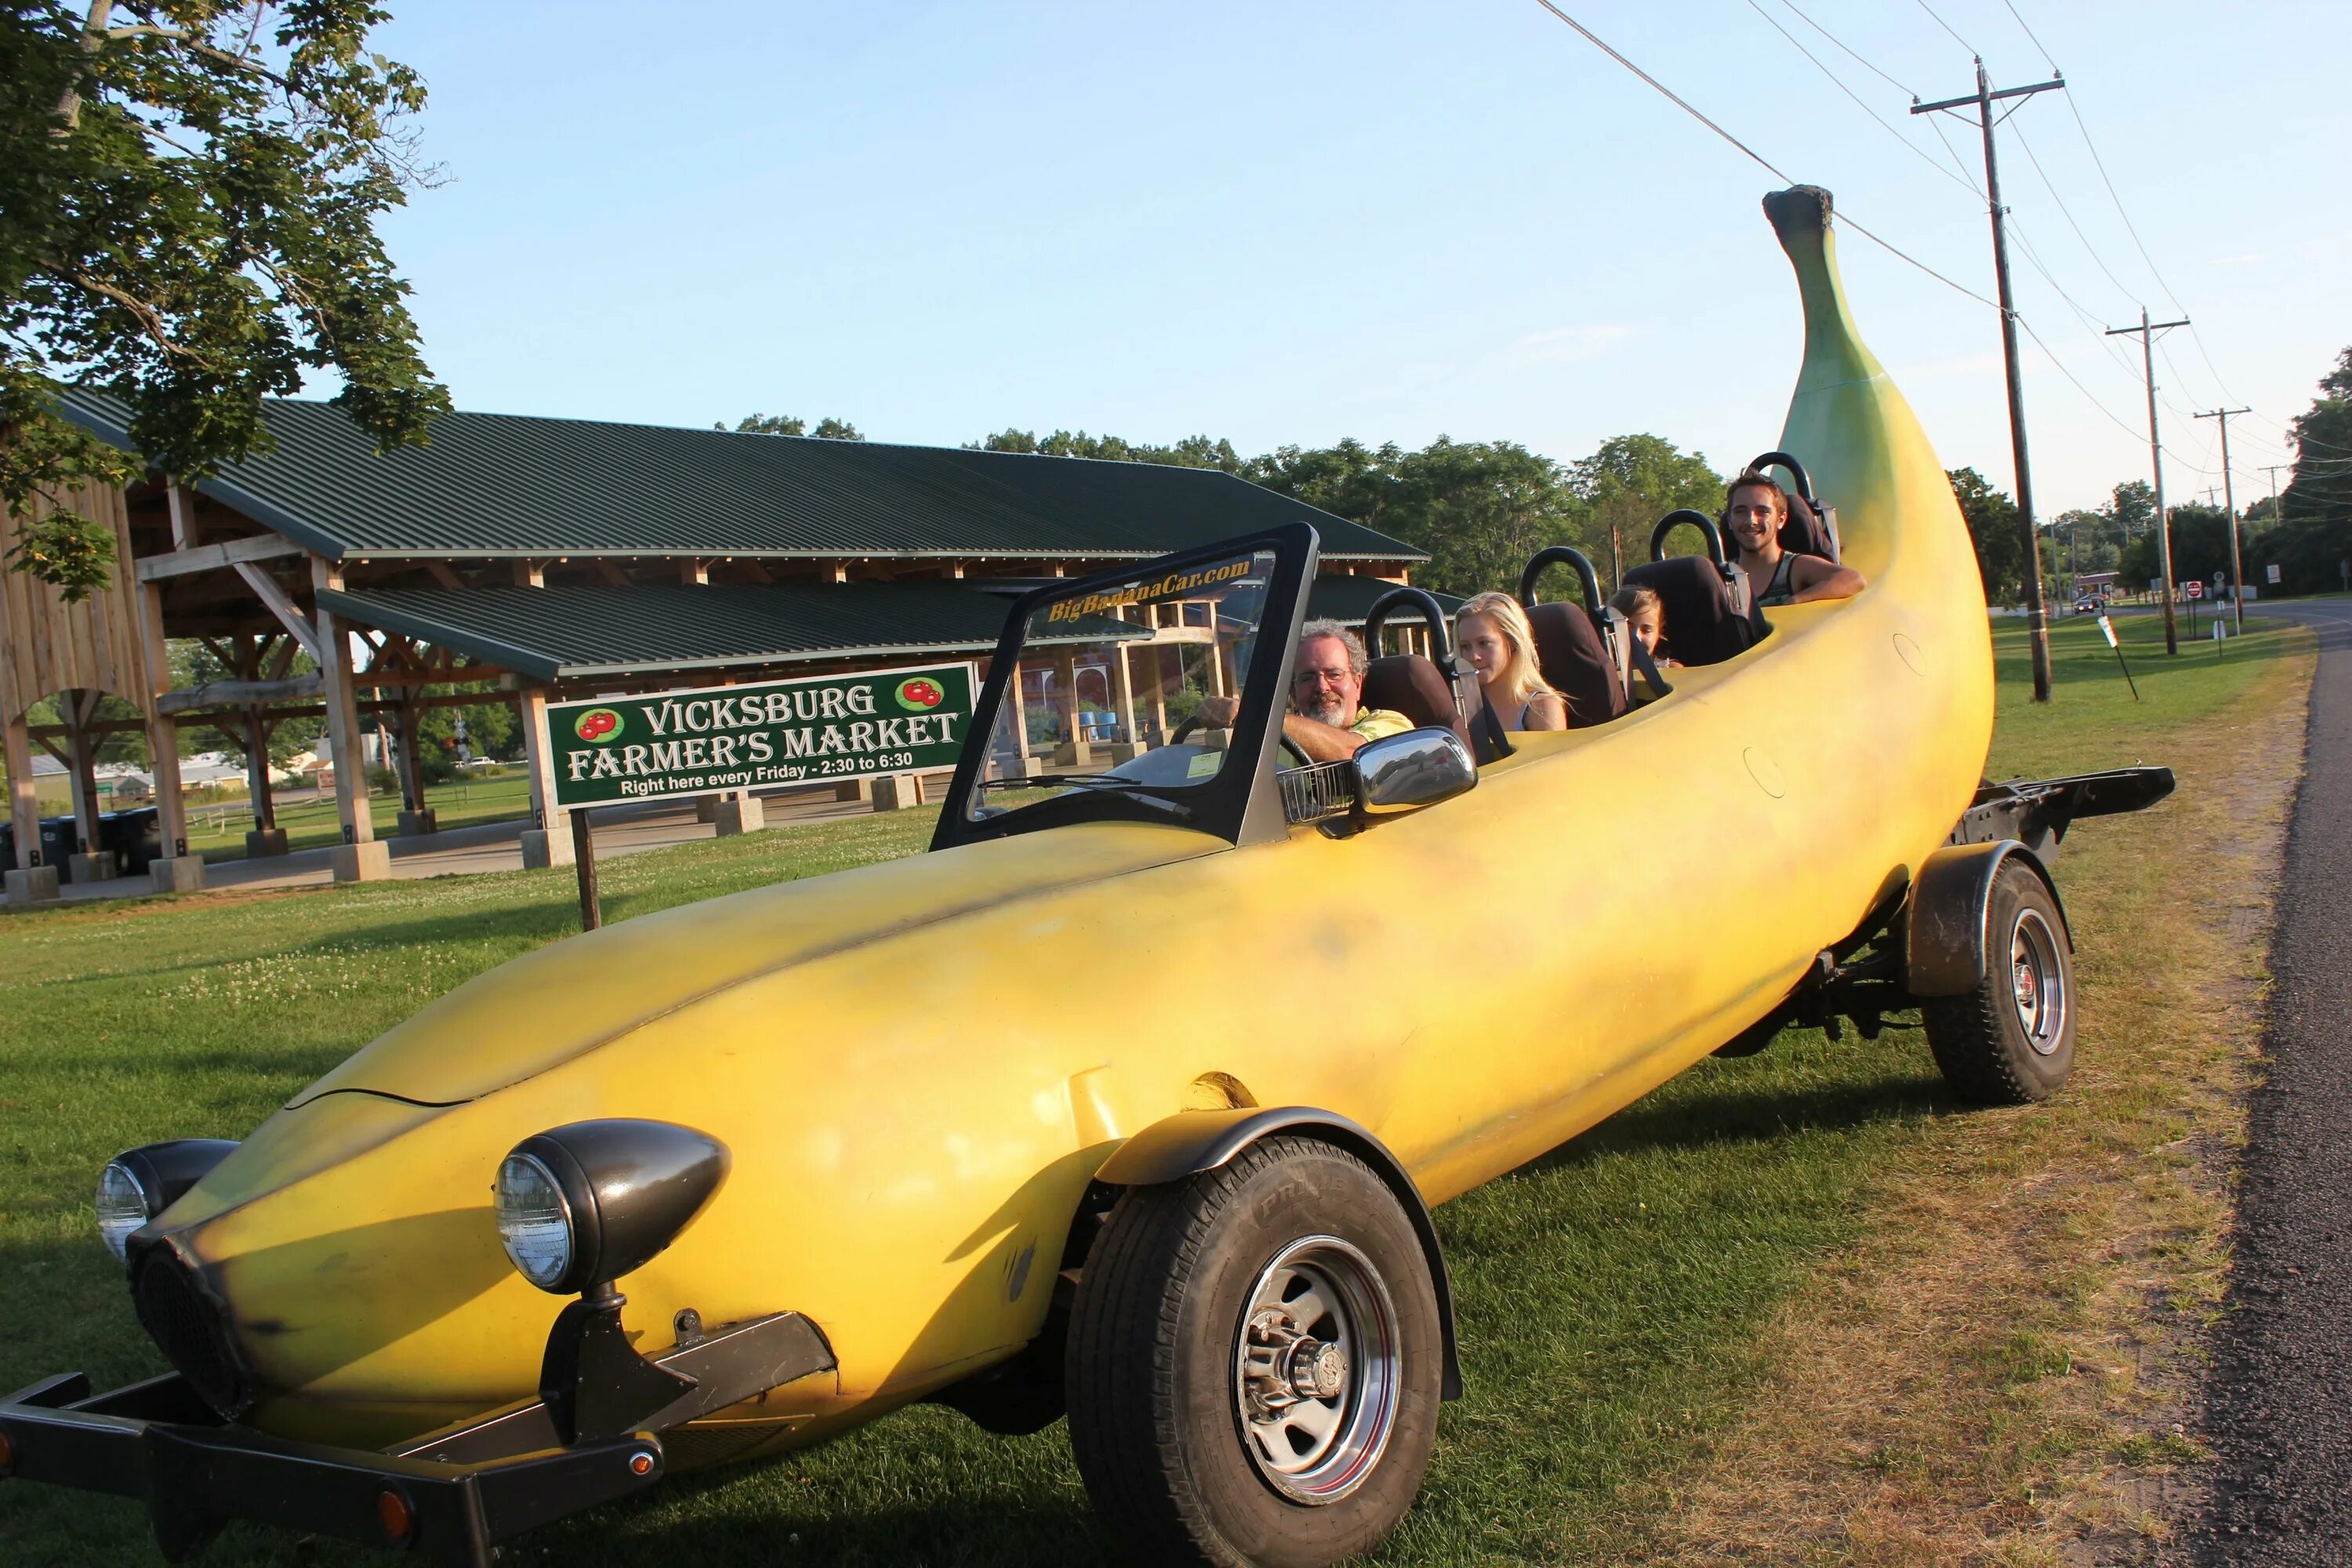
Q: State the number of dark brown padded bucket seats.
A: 4